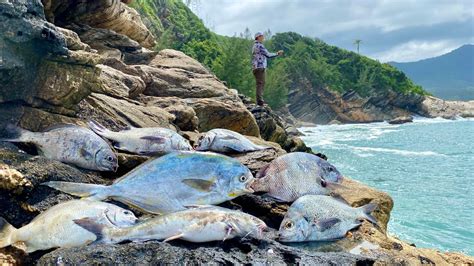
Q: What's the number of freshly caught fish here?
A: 8